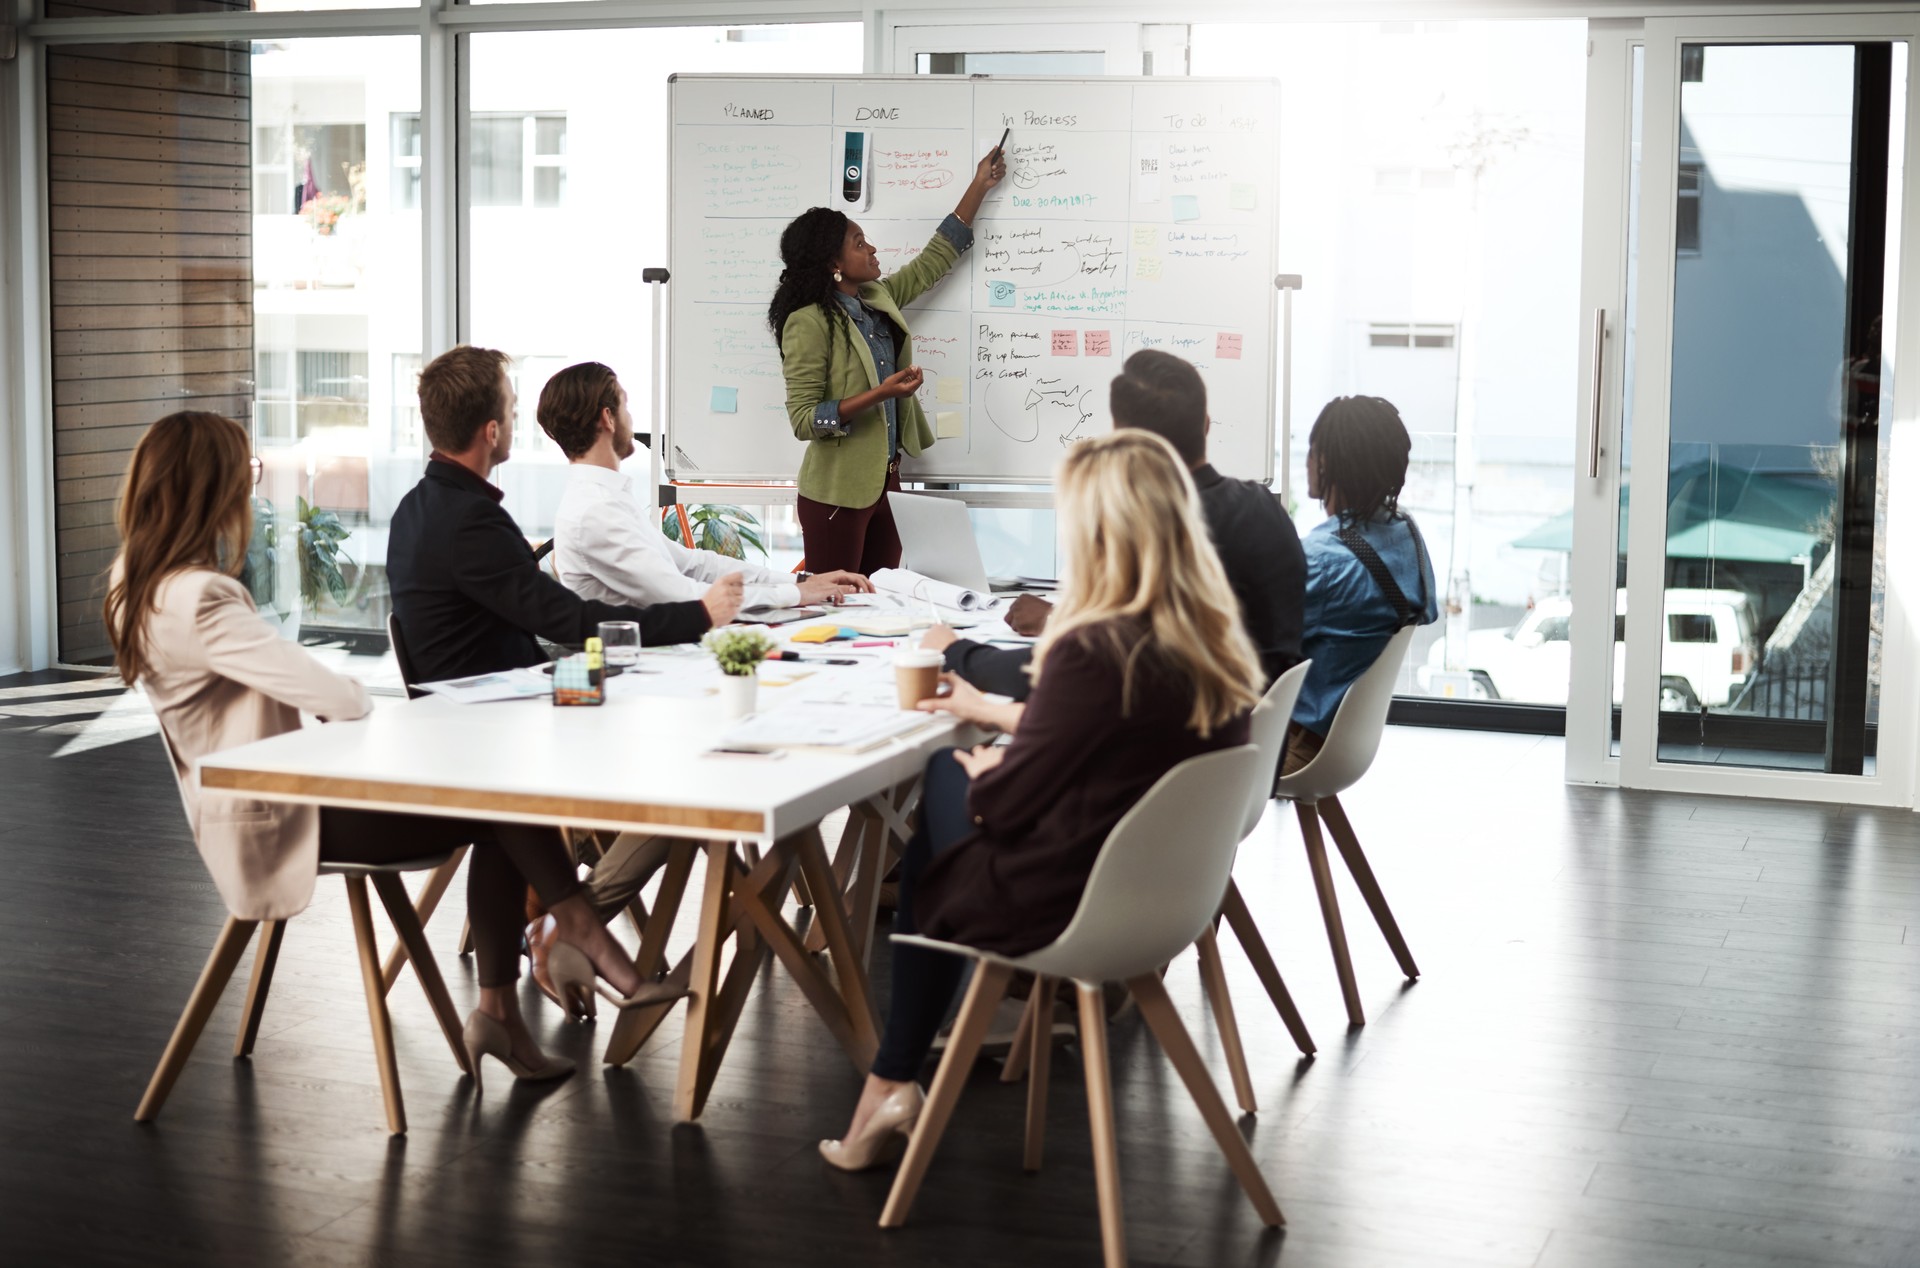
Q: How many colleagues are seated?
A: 6